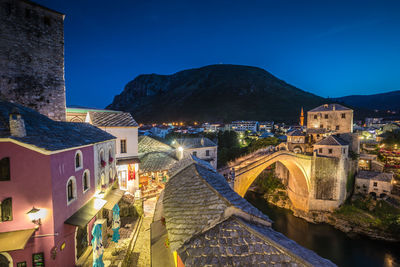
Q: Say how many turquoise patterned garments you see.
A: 2